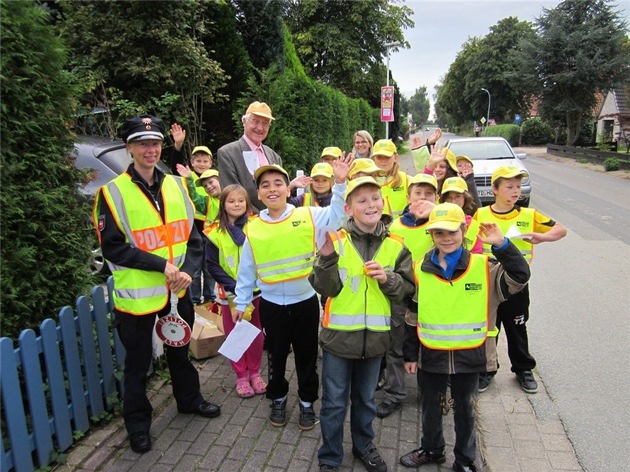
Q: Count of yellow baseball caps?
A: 15